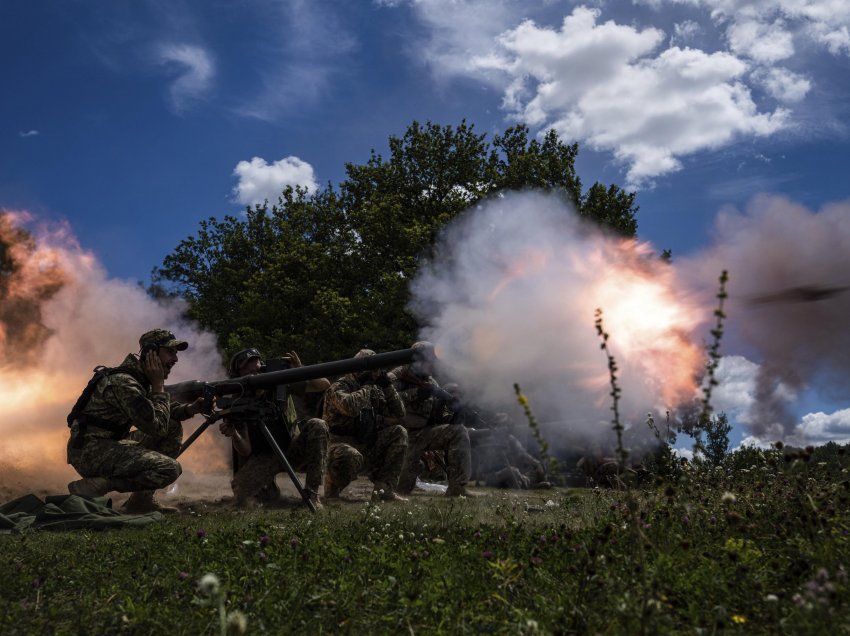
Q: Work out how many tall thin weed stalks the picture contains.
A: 3